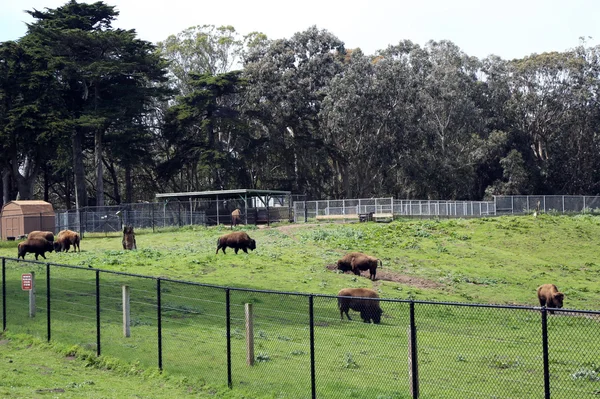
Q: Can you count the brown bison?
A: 8